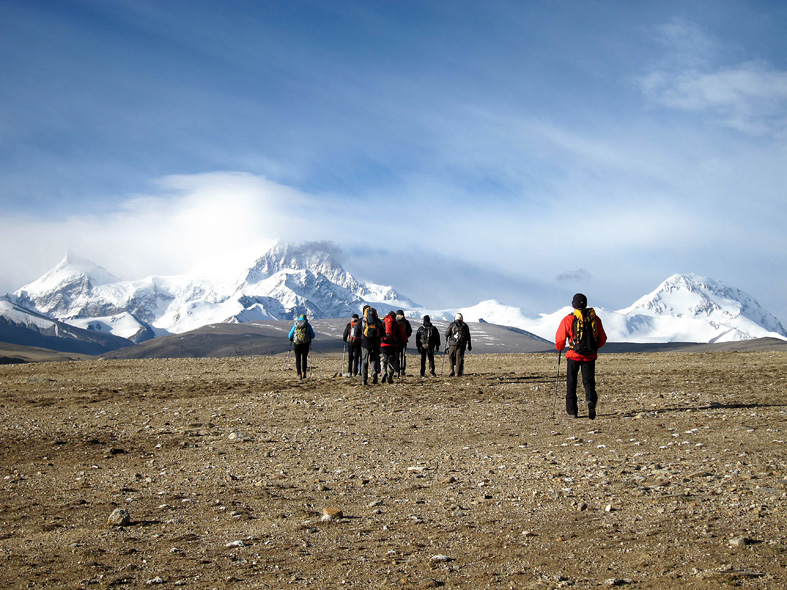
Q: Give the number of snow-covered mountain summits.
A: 3